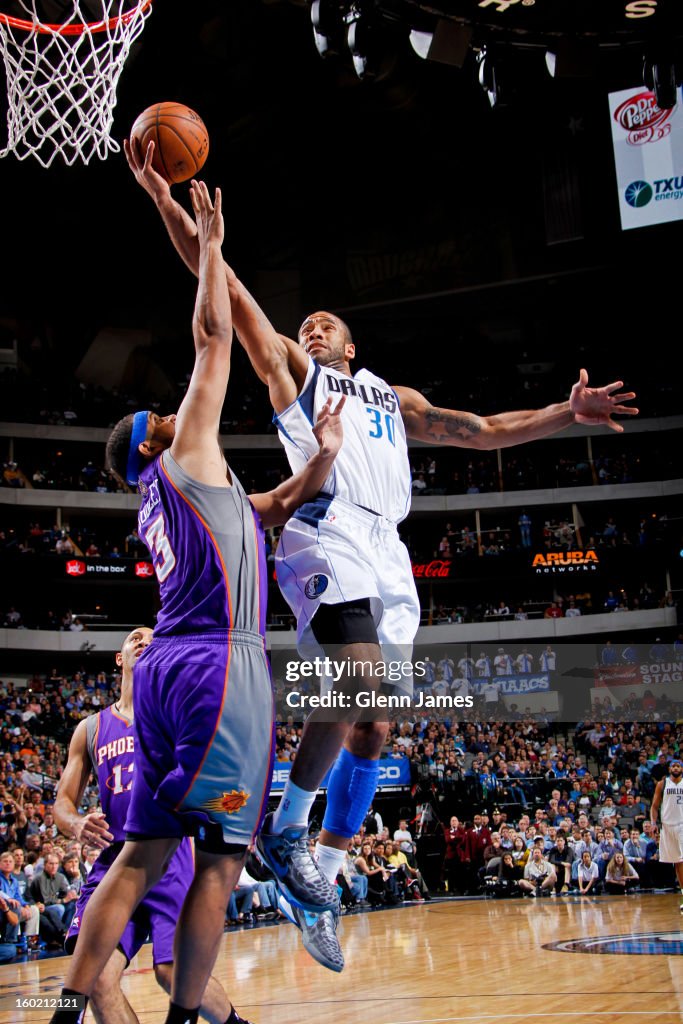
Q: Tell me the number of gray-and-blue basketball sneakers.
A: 2